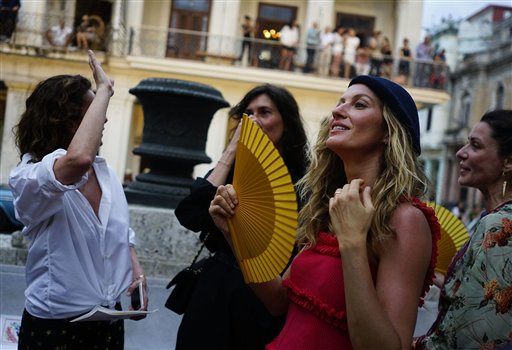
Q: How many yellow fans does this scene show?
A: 2